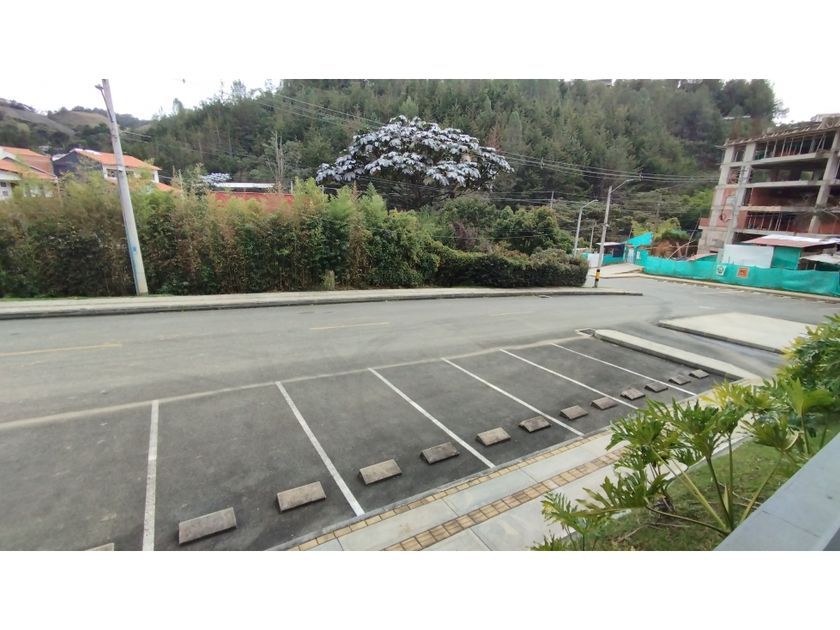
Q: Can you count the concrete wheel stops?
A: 13